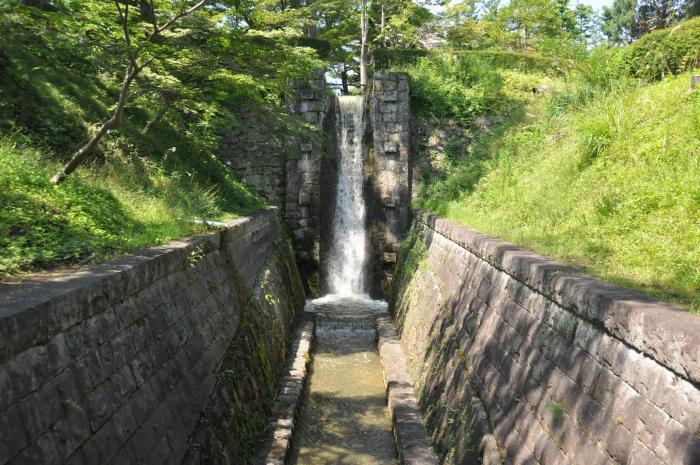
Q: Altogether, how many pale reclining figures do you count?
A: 0